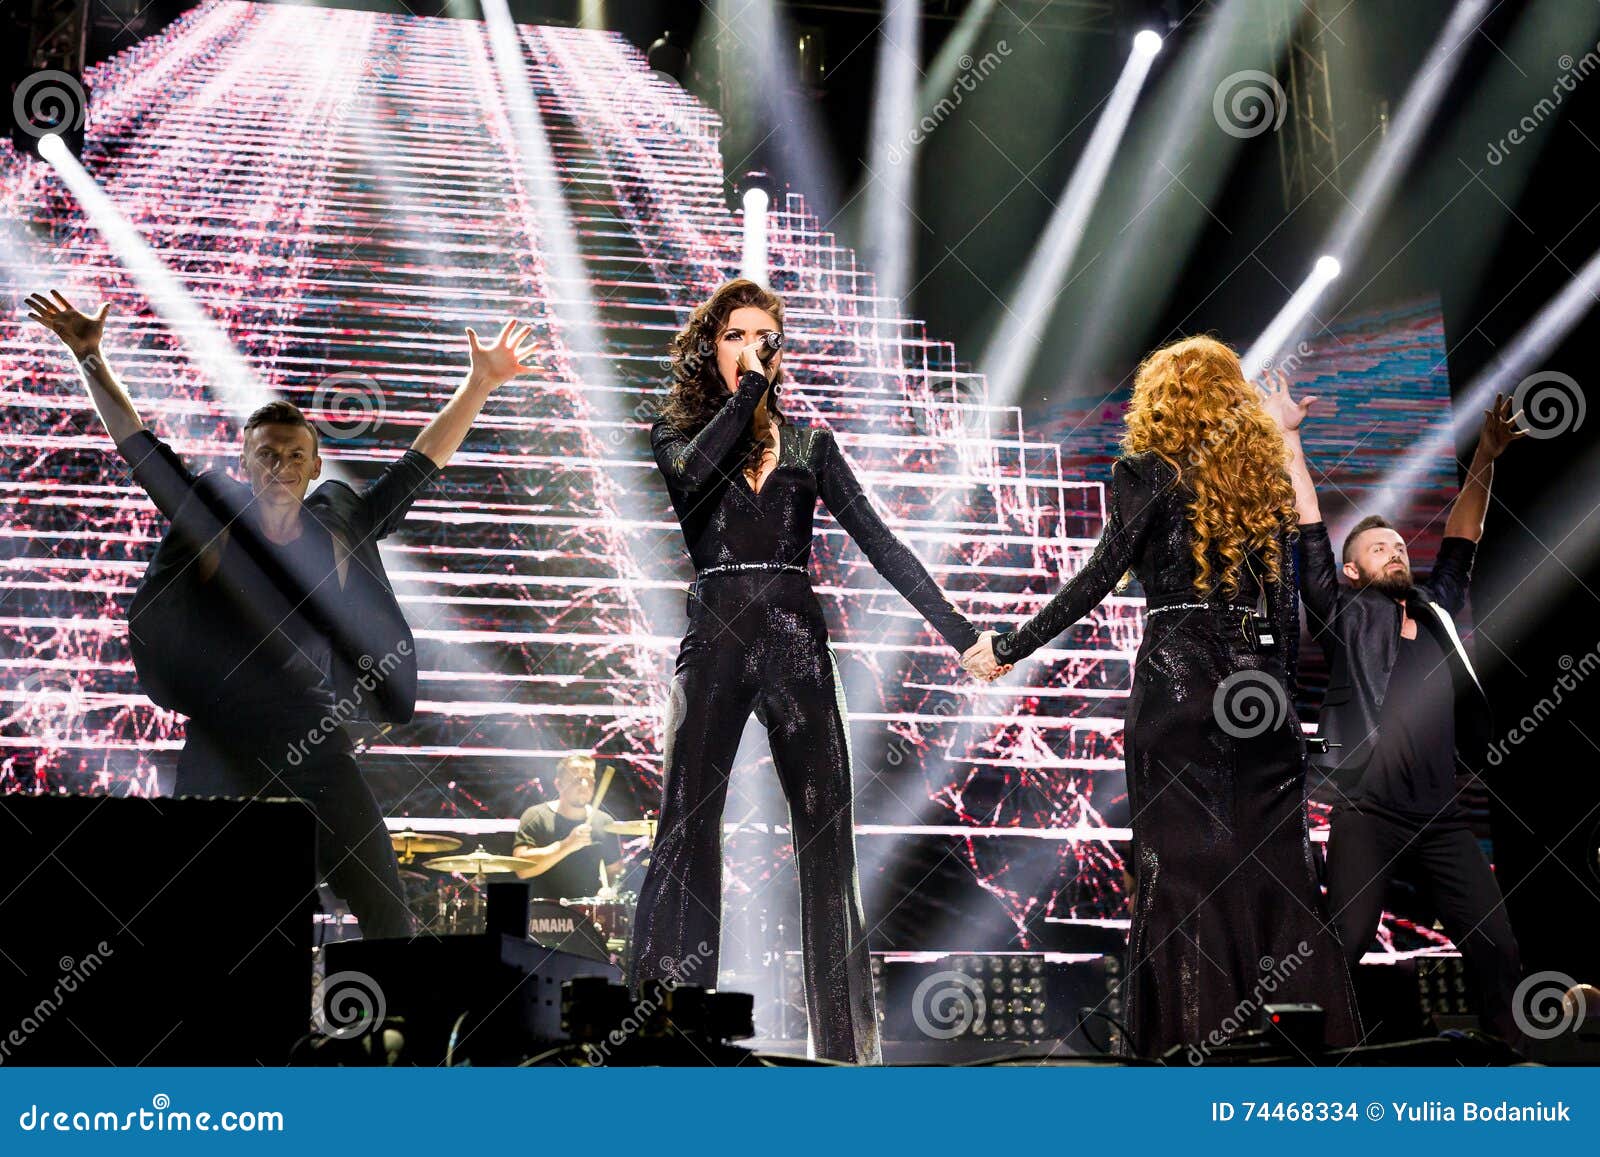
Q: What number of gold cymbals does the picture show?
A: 3